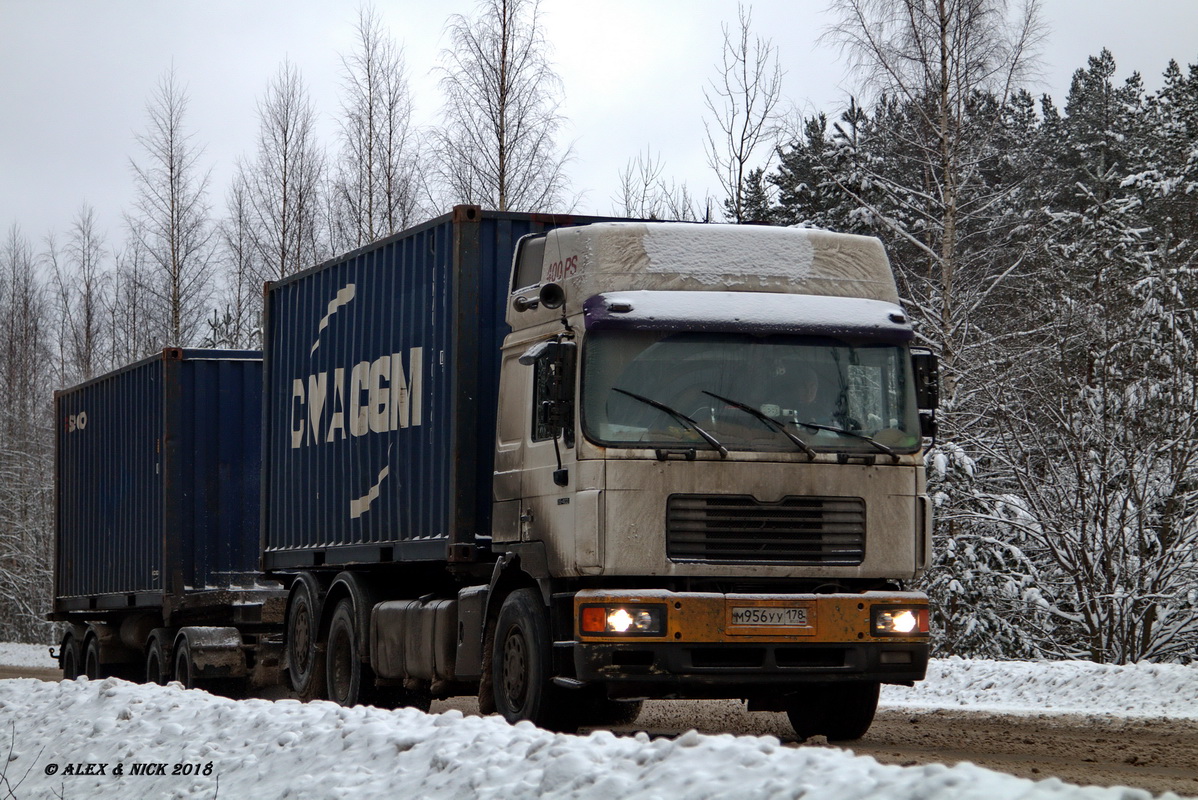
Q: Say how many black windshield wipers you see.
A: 3